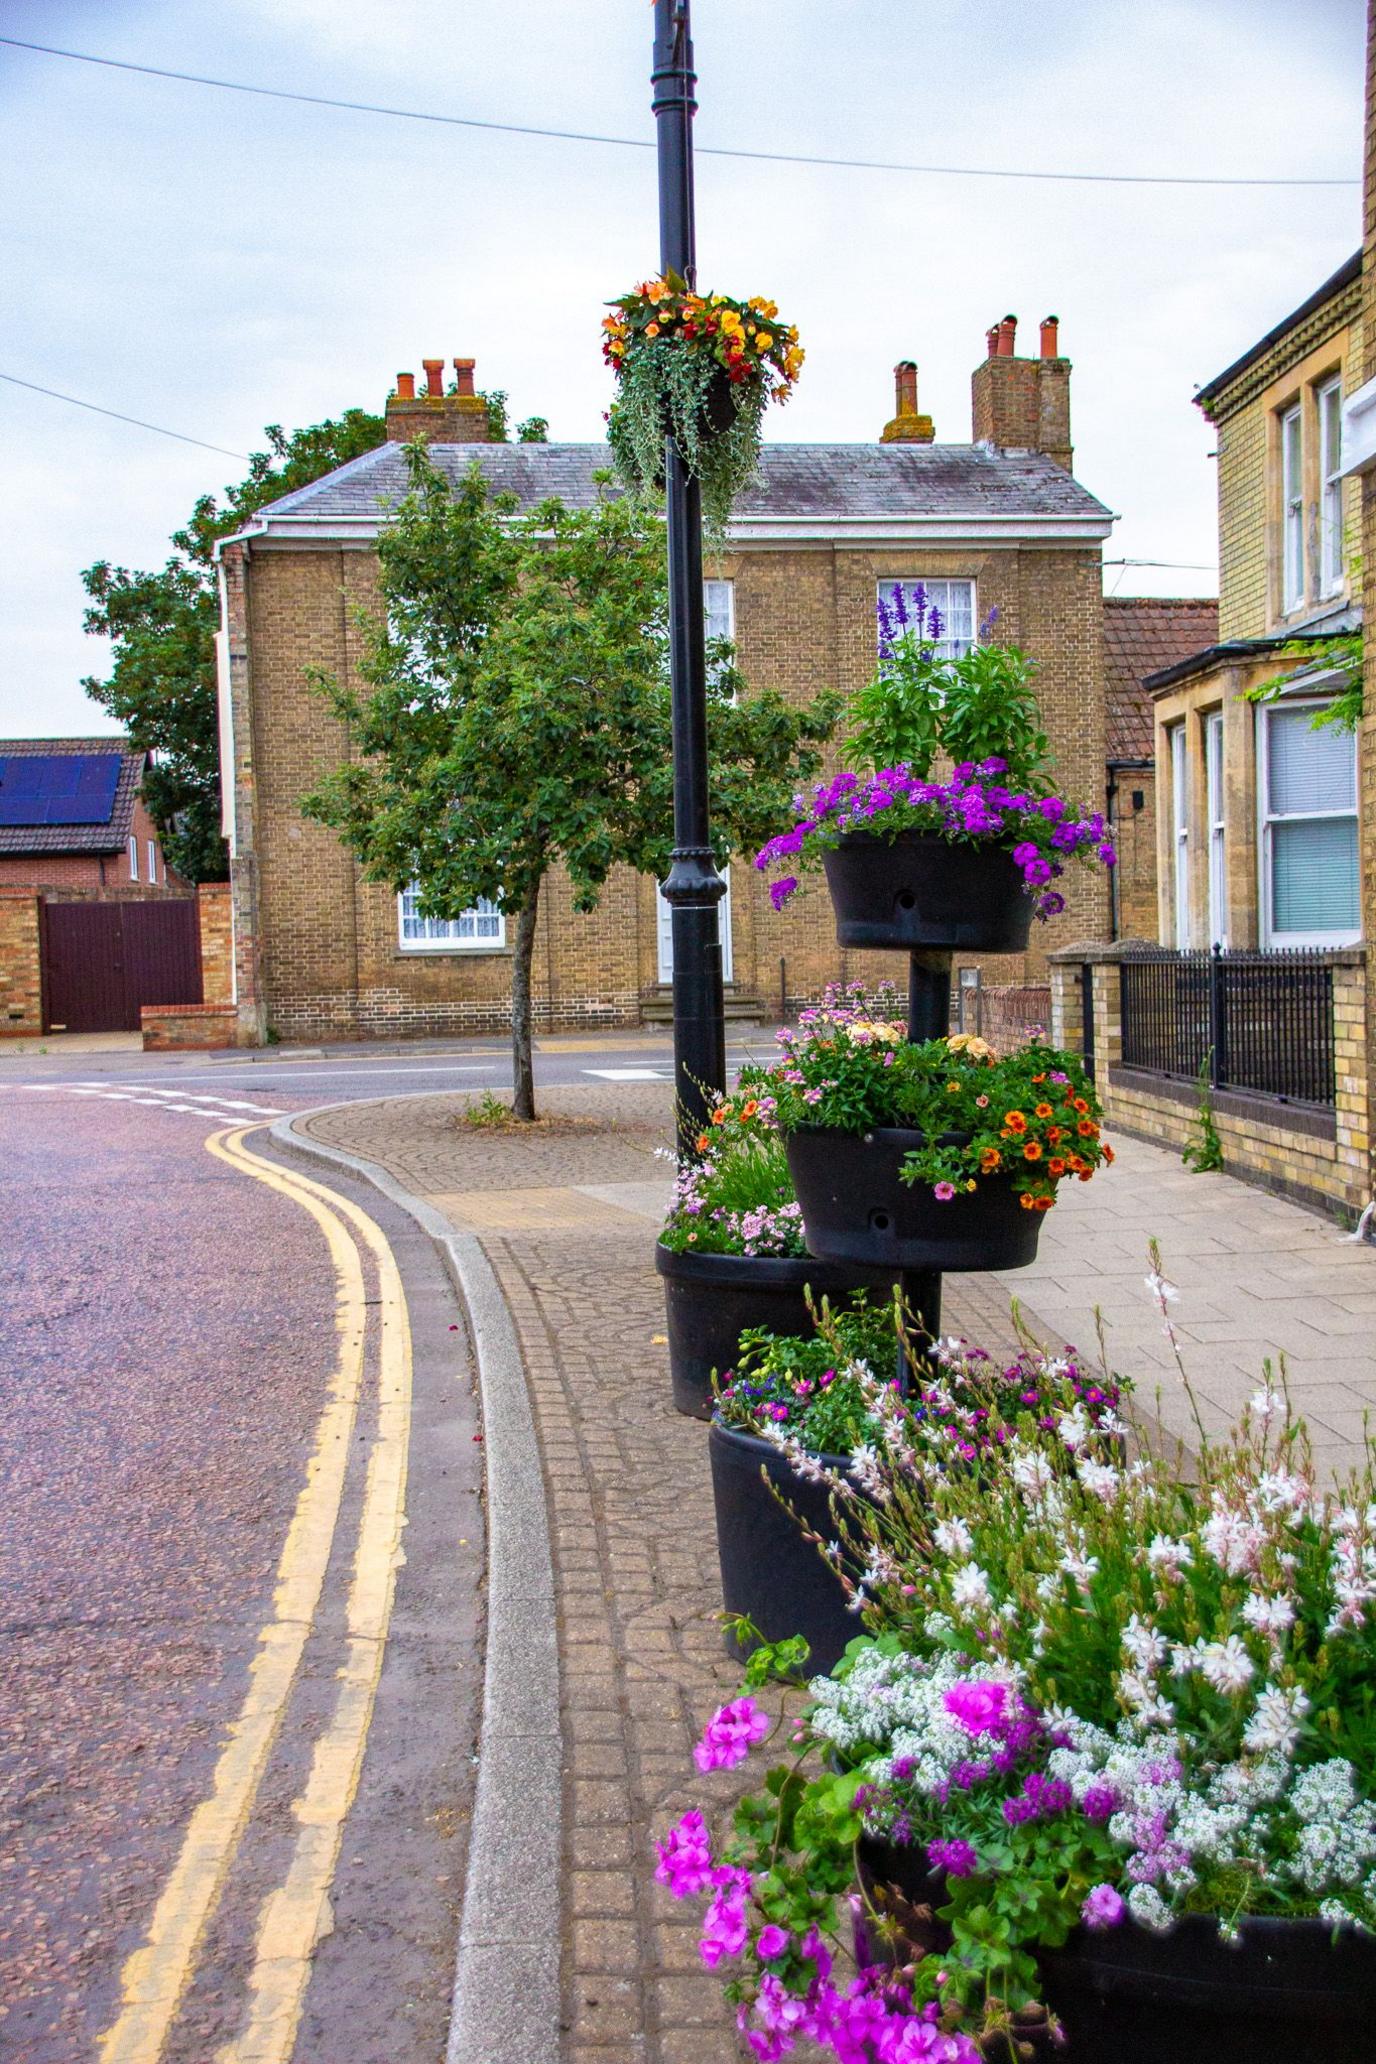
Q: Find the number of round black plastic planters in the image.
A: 5